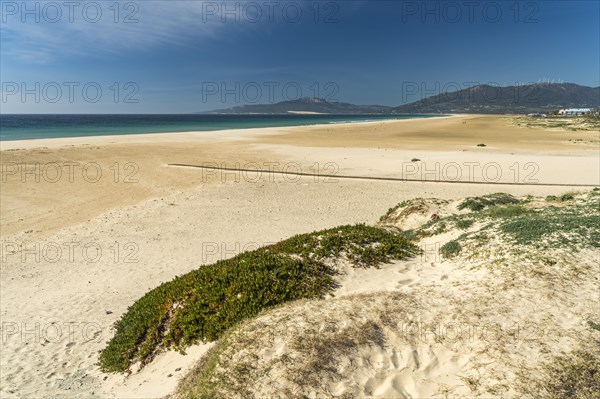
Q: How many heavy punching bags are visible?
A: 0